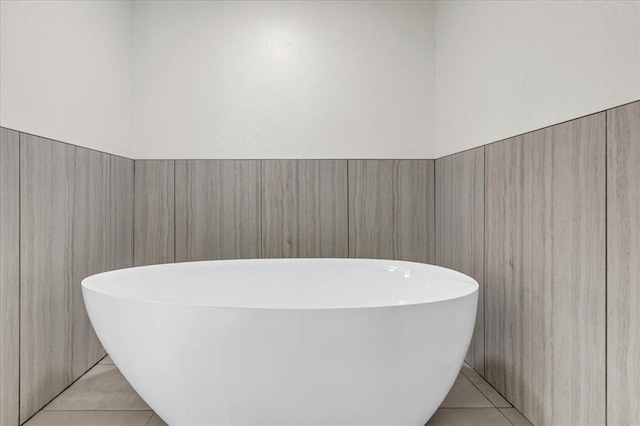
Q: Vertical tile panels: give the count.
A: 10